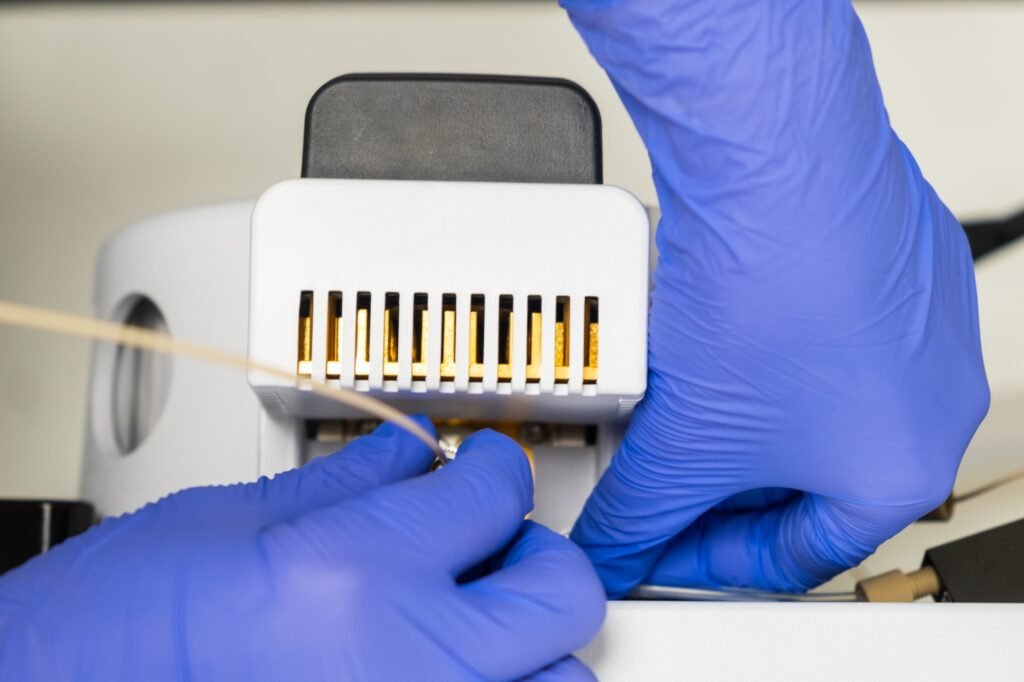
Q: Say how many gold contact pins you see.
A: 11